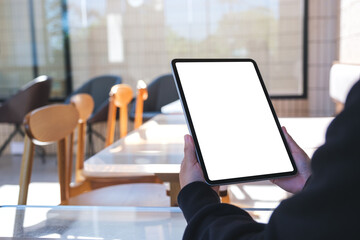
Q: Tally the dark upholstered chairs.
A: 3